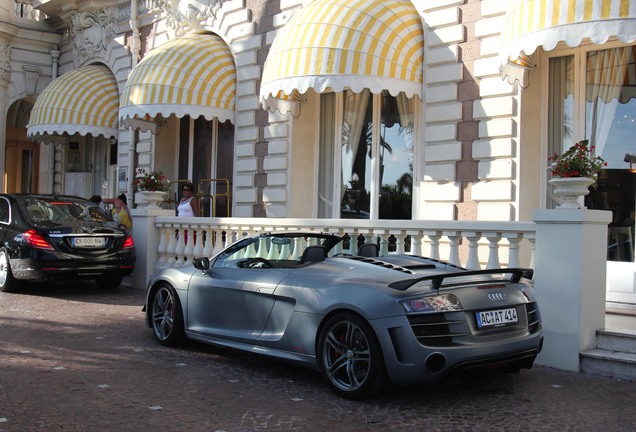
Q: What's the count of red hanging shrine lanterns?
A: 0